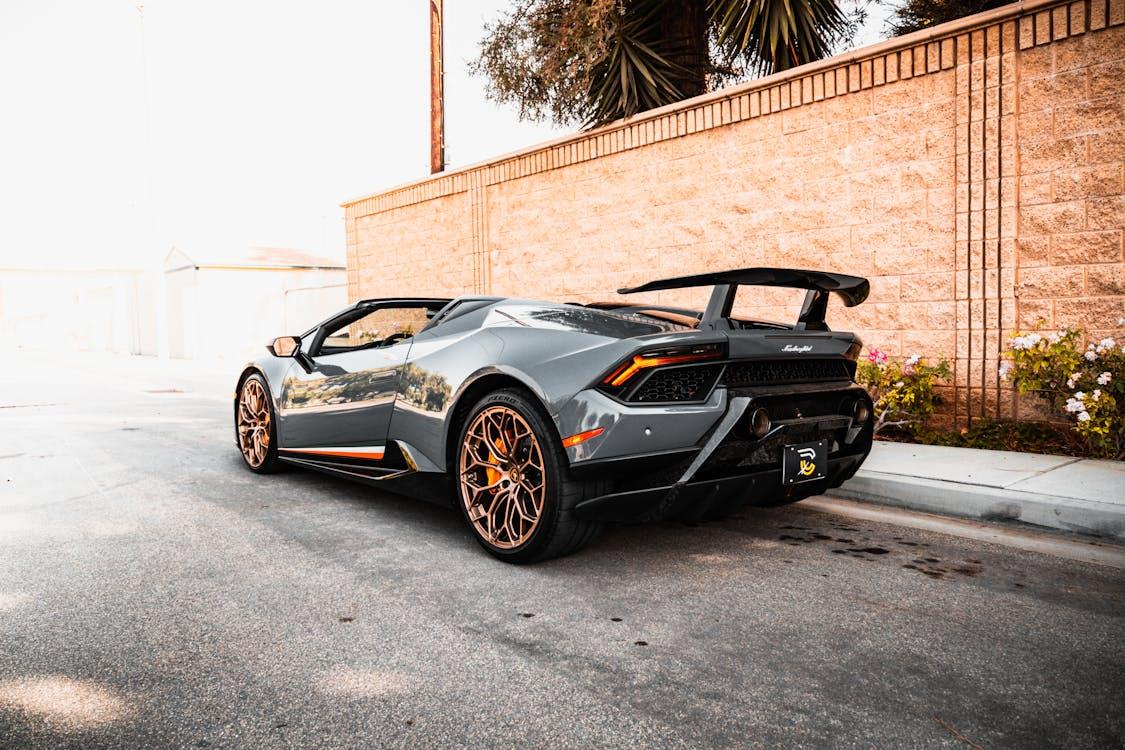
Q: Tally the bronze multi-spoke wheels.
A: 2